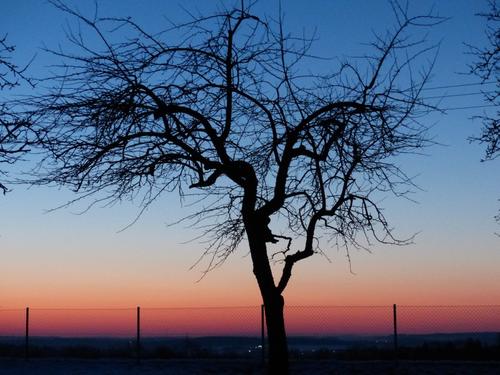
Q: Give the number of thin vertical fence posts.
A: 4